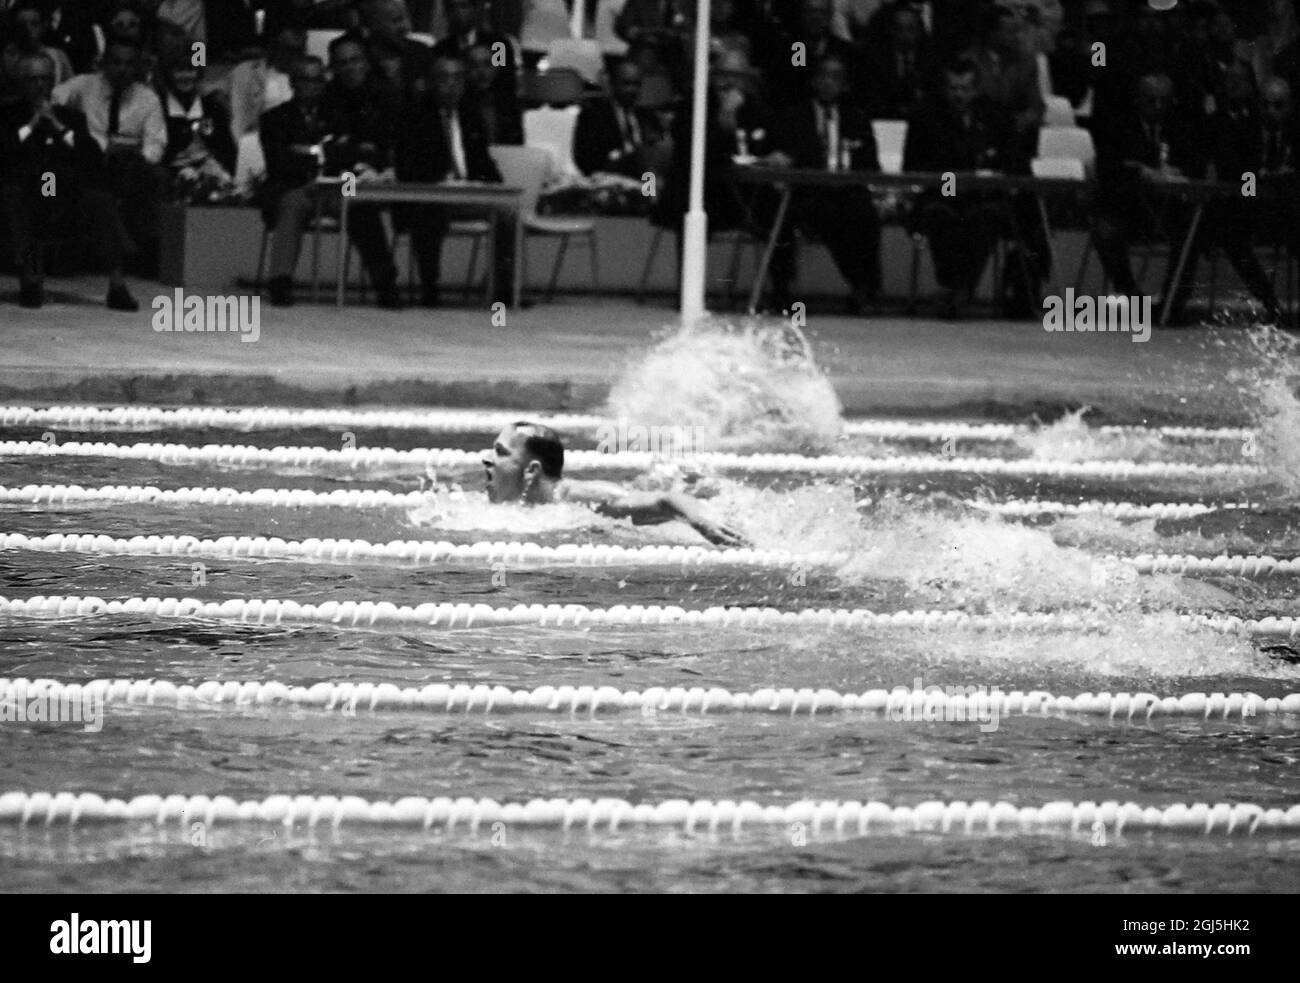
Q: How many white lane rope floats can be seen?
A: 7